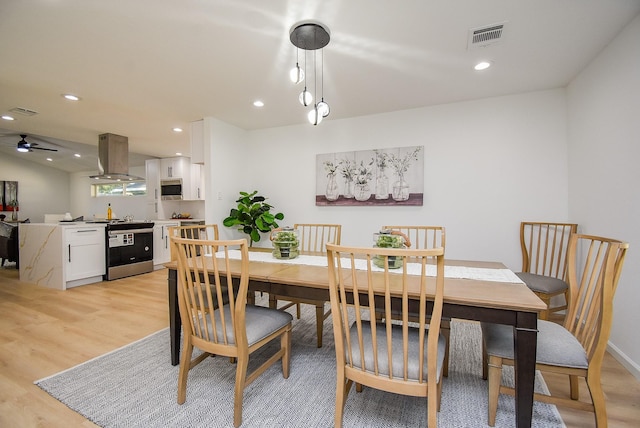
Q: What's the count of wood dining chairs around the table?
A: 7